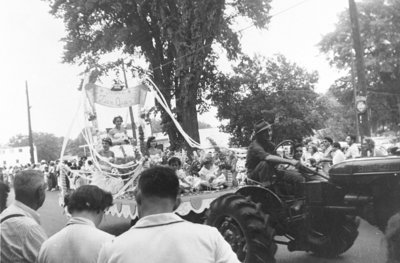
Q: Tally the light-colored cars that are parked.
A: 0